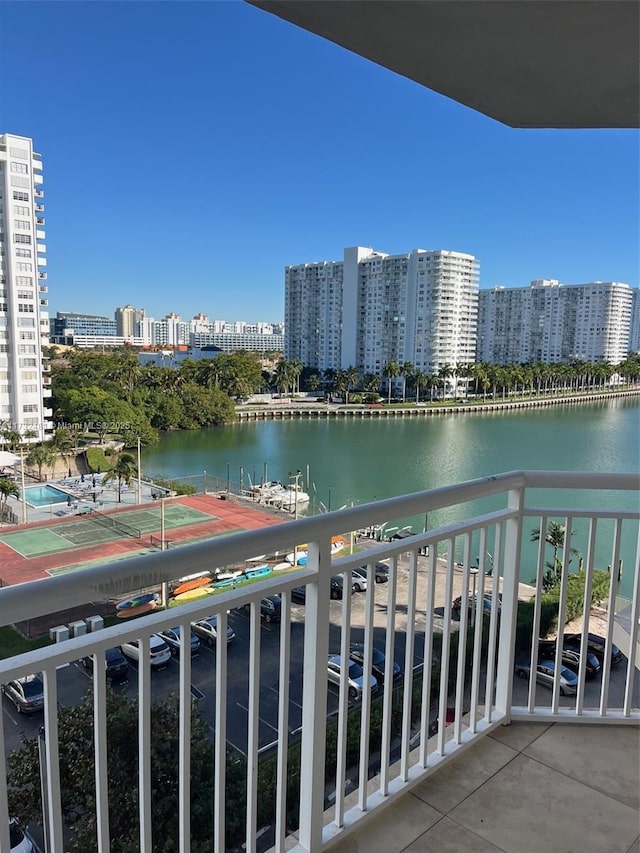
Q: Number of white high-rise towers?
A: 3